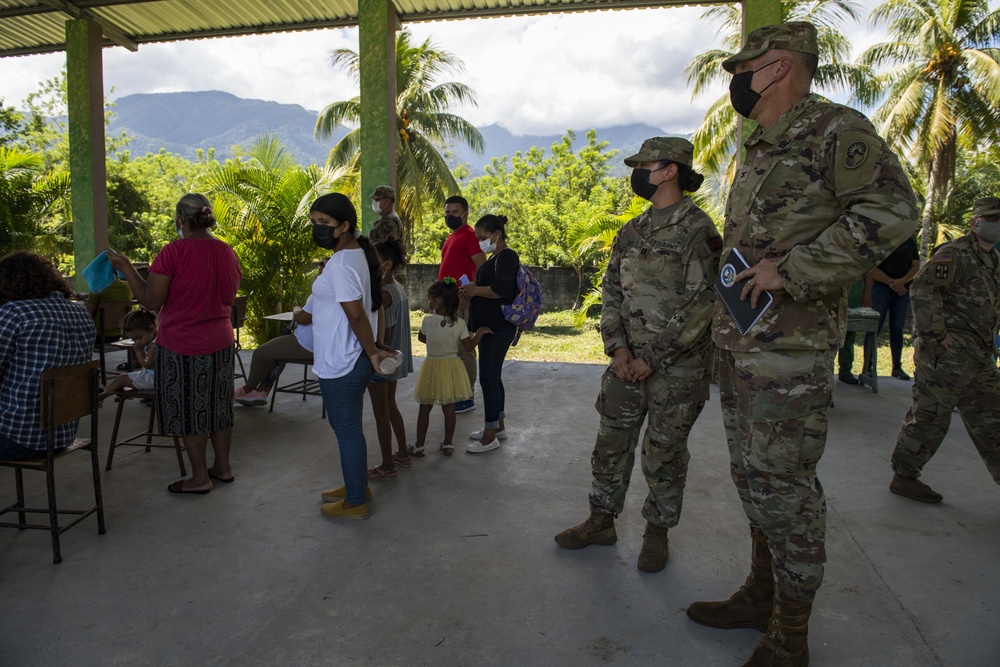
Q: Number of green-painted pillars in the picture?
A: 3